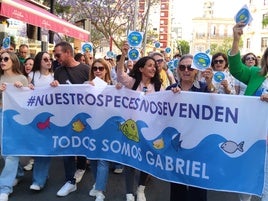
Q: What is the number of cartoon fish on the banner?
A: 6